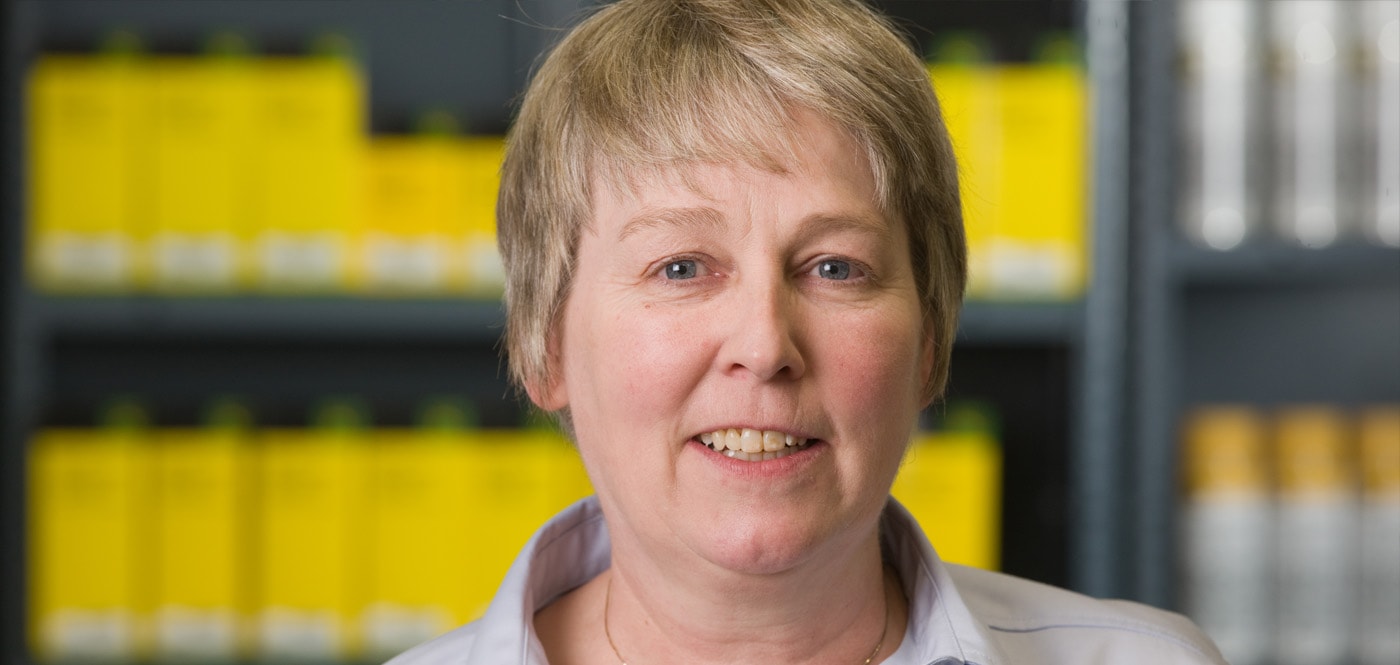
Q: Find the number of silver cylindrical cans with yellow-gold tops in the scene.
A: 3